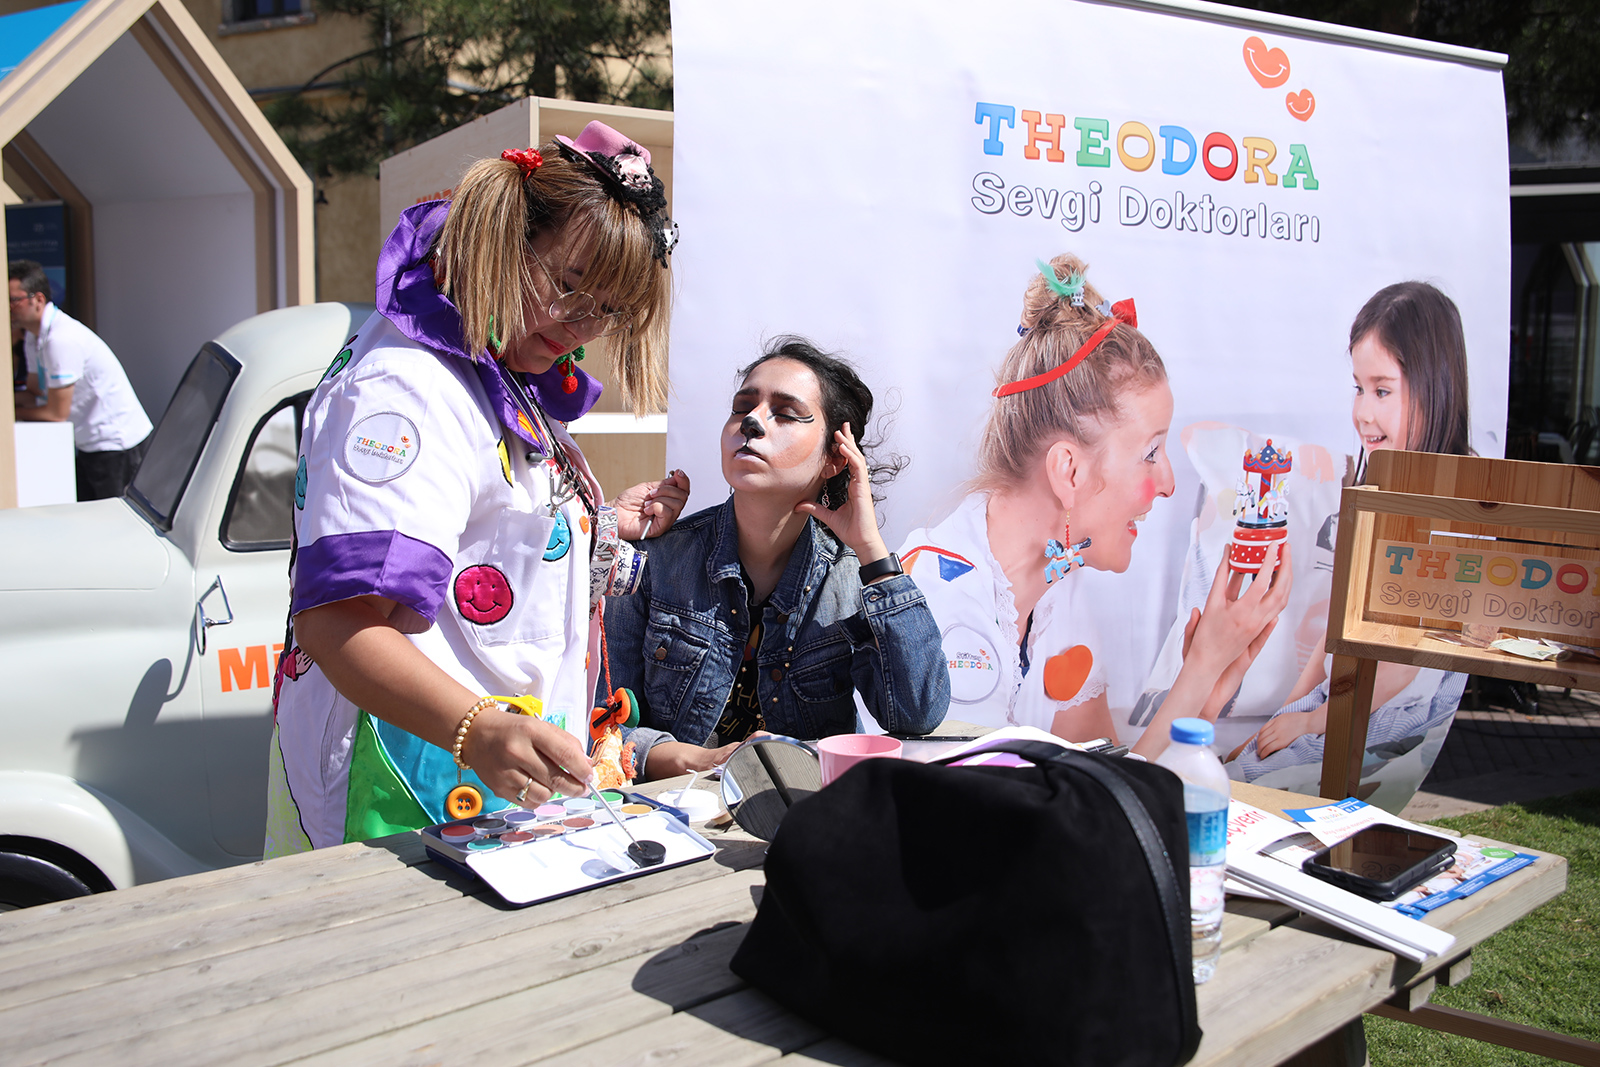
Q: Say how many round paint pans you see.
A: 13